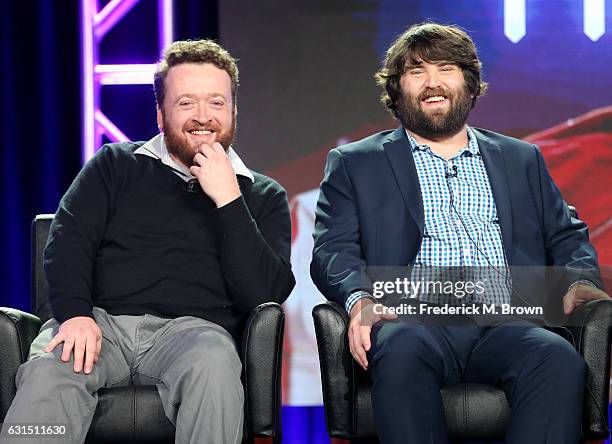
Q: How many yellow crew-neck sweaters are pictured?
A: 0